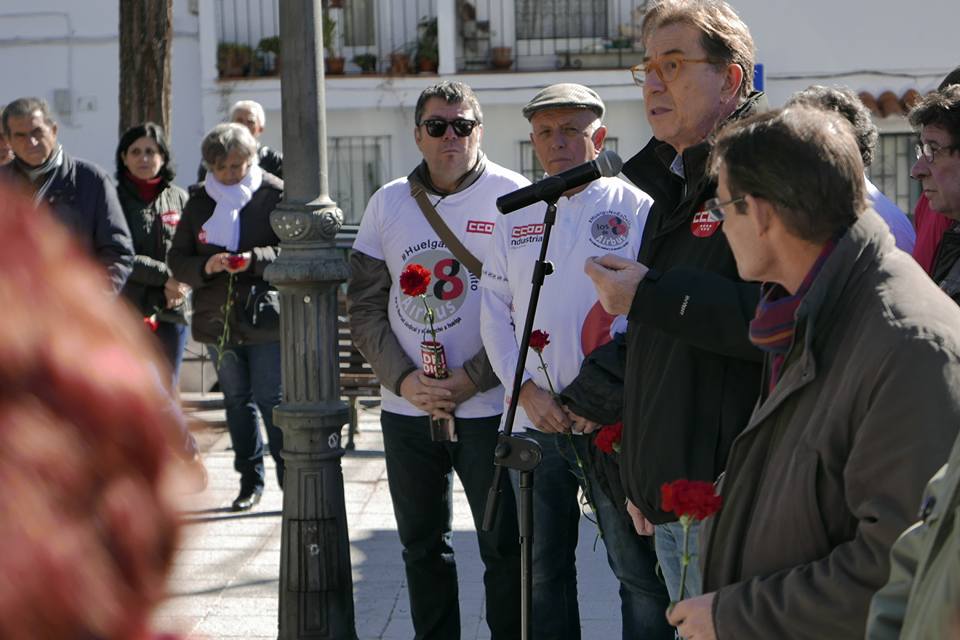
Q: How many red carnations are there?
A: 6